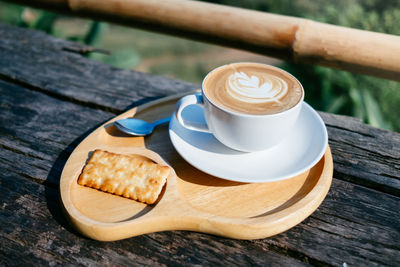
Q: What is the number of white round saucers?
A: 1